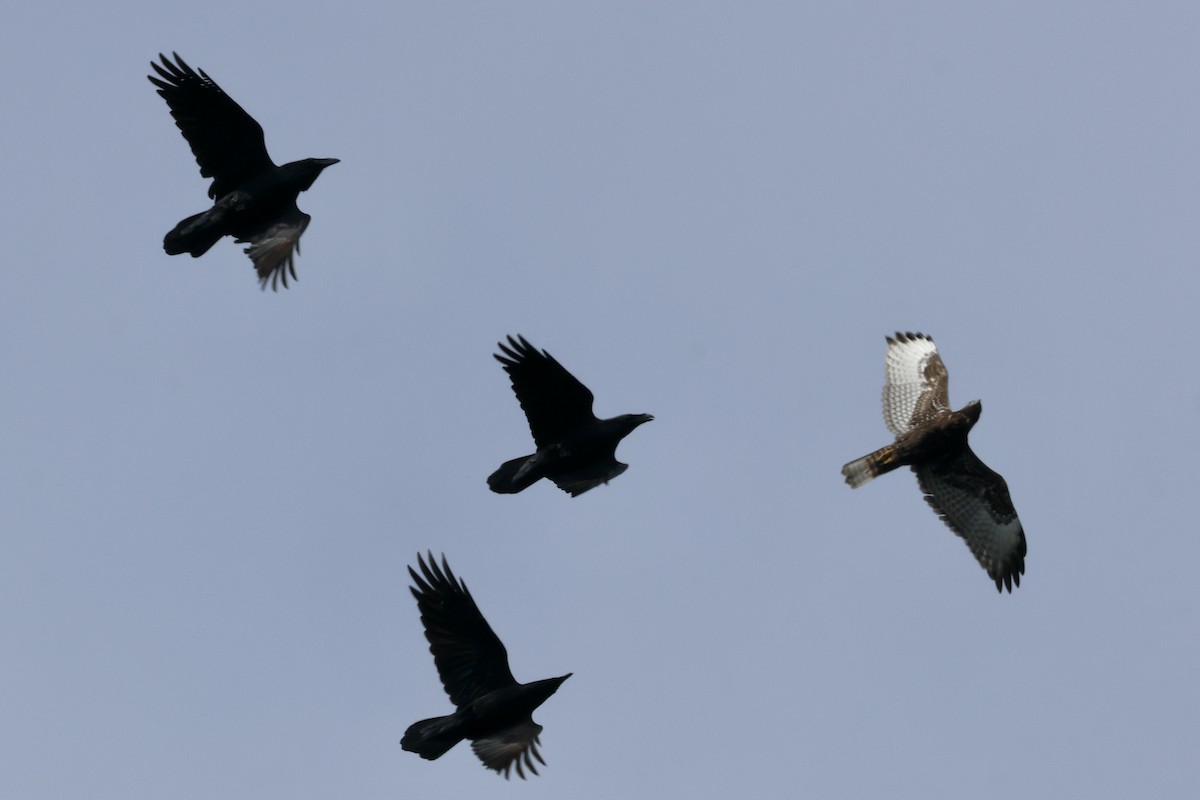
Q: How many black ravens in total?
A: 3